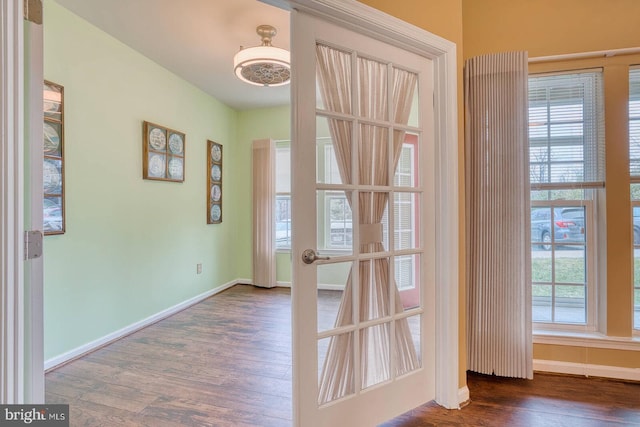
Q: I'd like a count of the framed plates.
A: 12